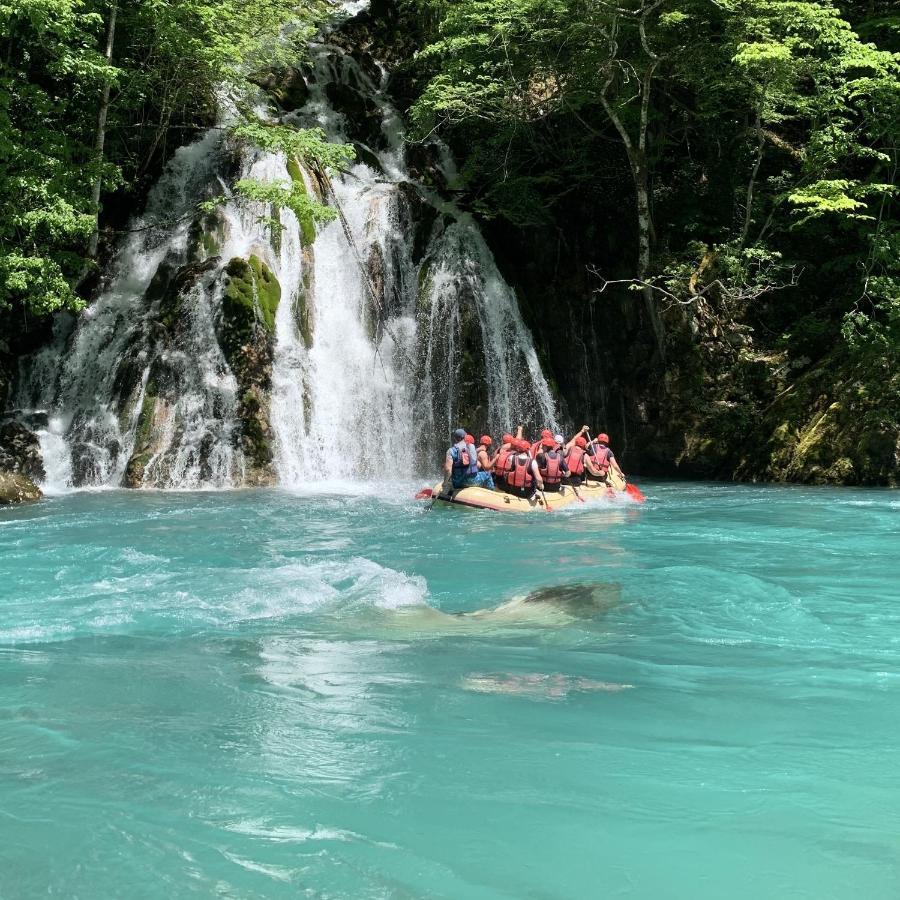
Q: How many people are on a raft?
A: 11